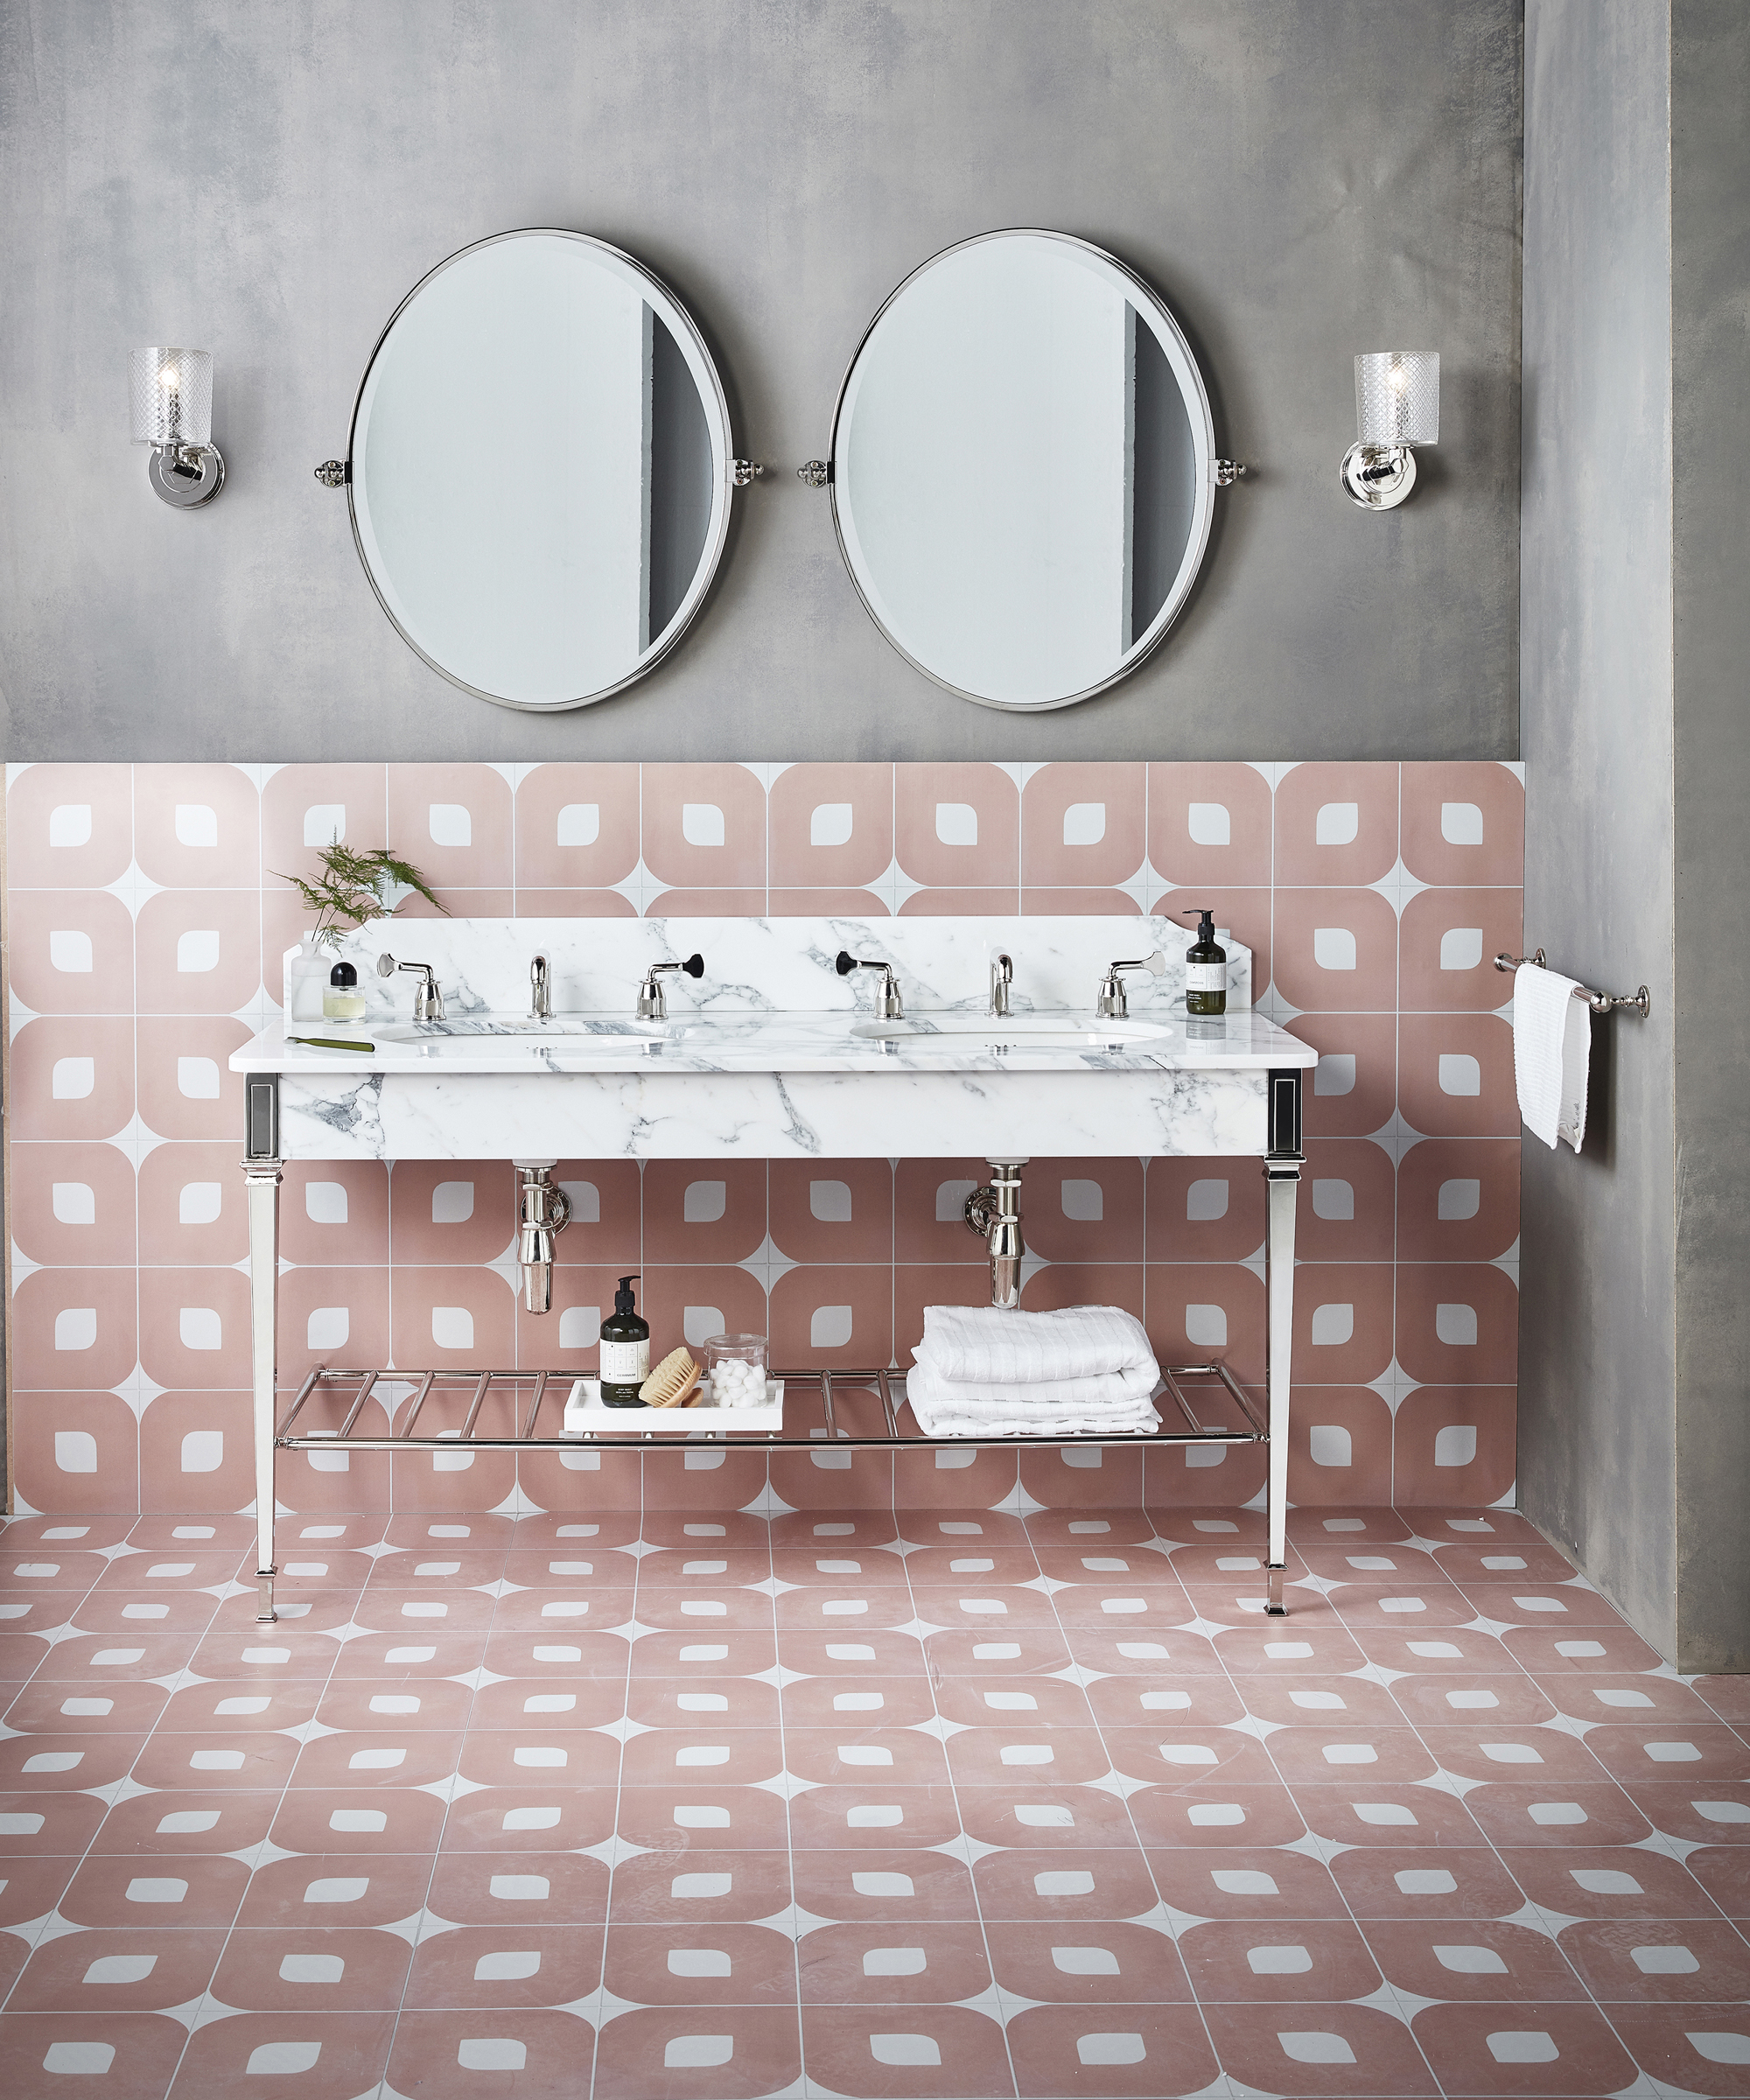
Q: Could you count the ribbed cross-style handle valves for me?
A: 0